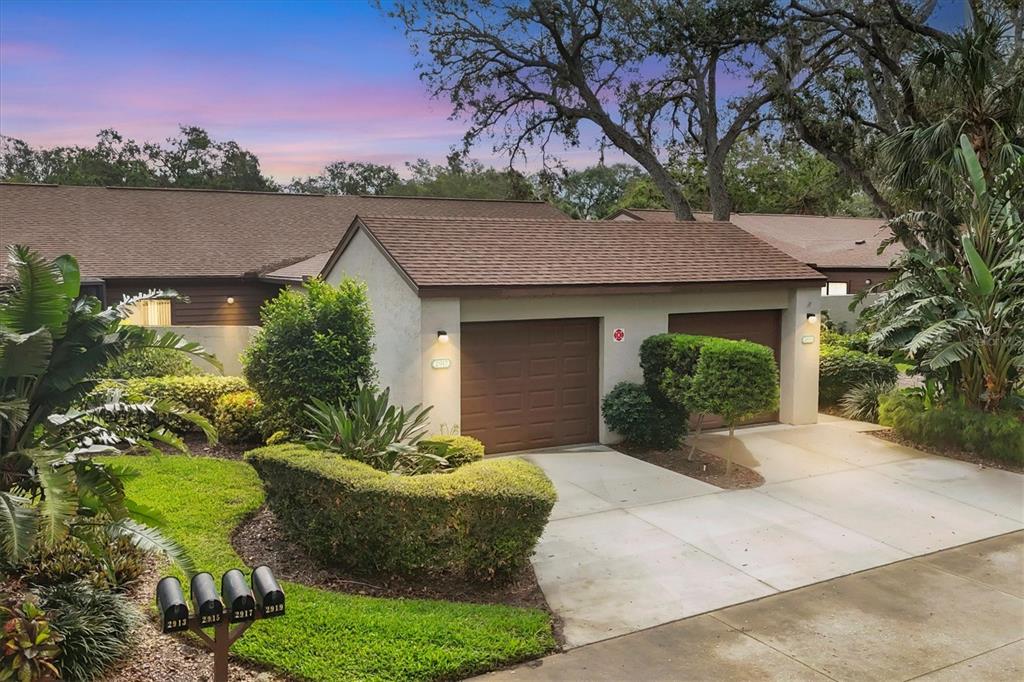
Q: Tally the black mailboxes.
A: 4